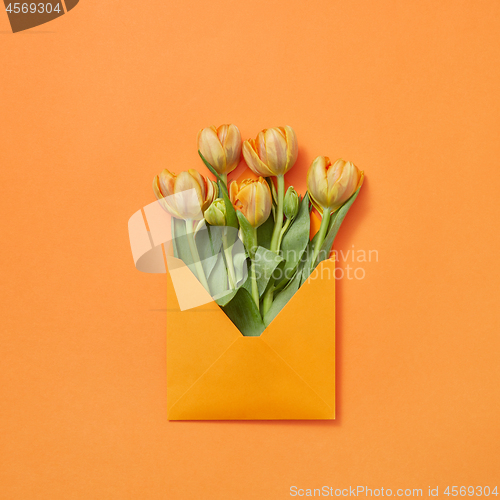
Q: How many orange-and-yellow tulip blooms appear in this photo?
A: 5